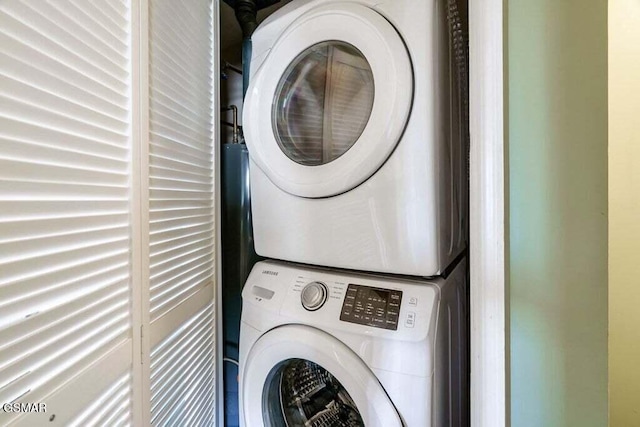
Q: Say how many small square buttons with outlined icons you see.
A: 2